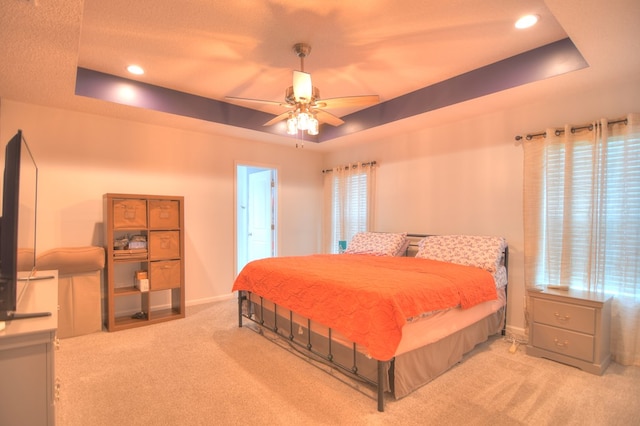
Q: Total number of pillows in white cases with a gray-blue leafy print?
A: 2